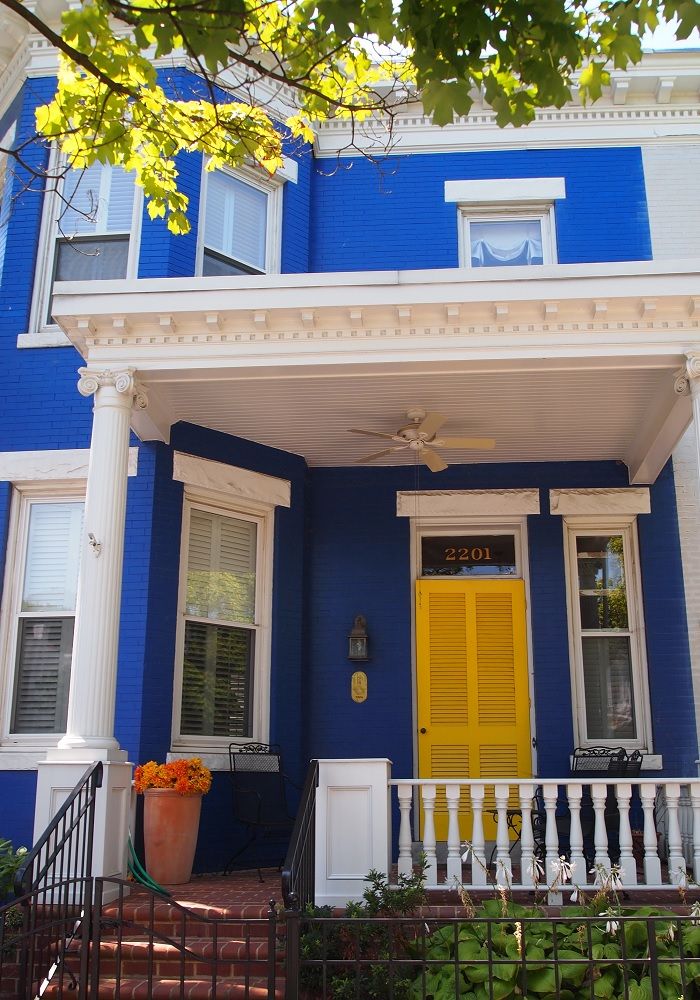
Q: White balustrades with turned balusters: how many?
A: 1